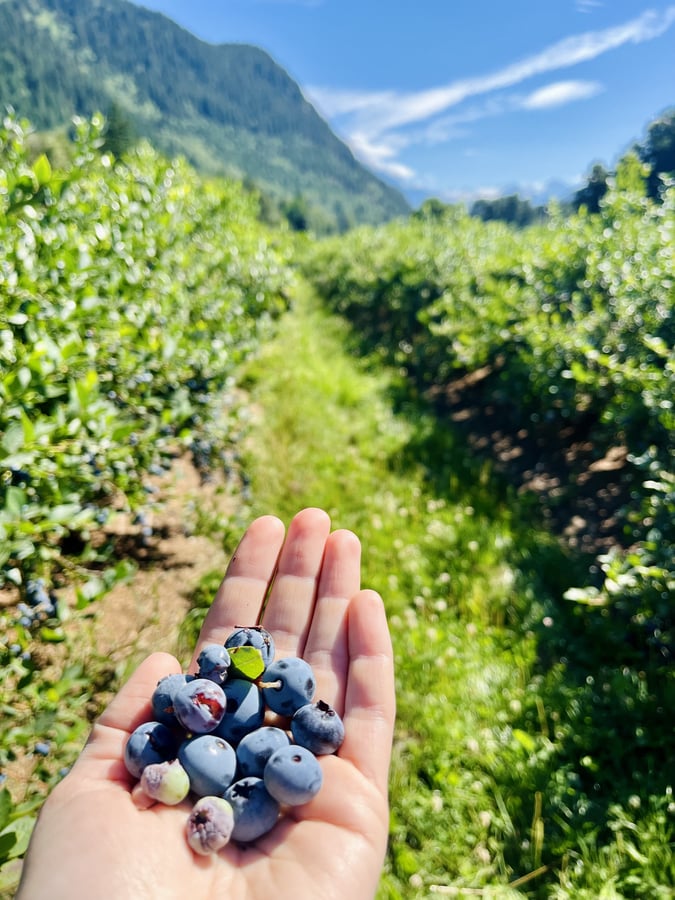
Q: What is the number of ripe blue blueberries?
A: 12